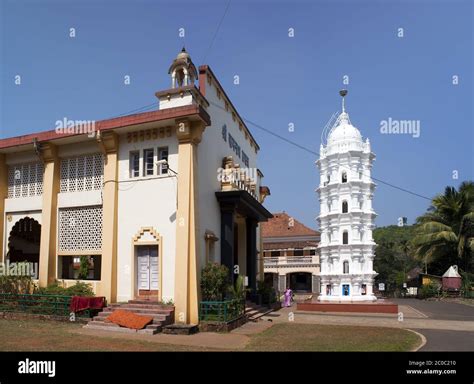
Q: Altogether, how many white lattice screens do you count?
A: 3